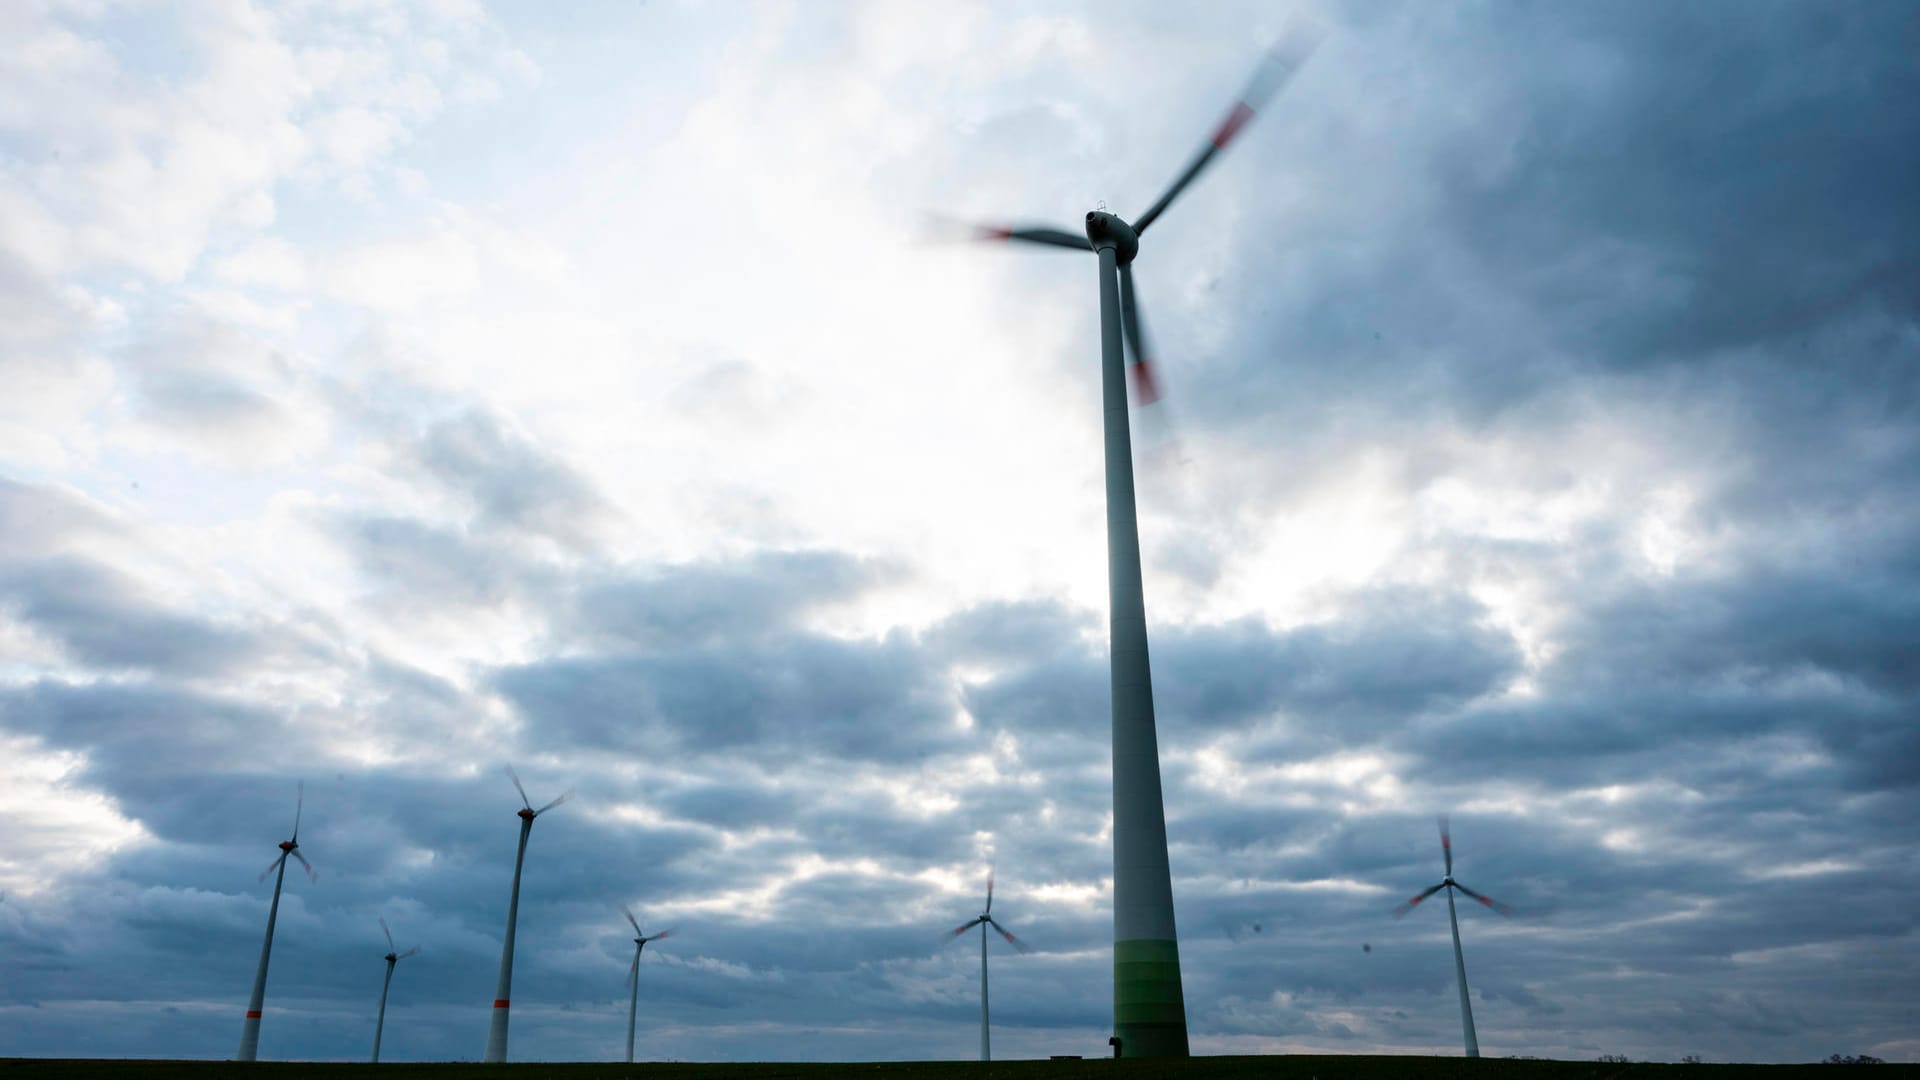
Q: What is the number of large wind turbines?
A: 1